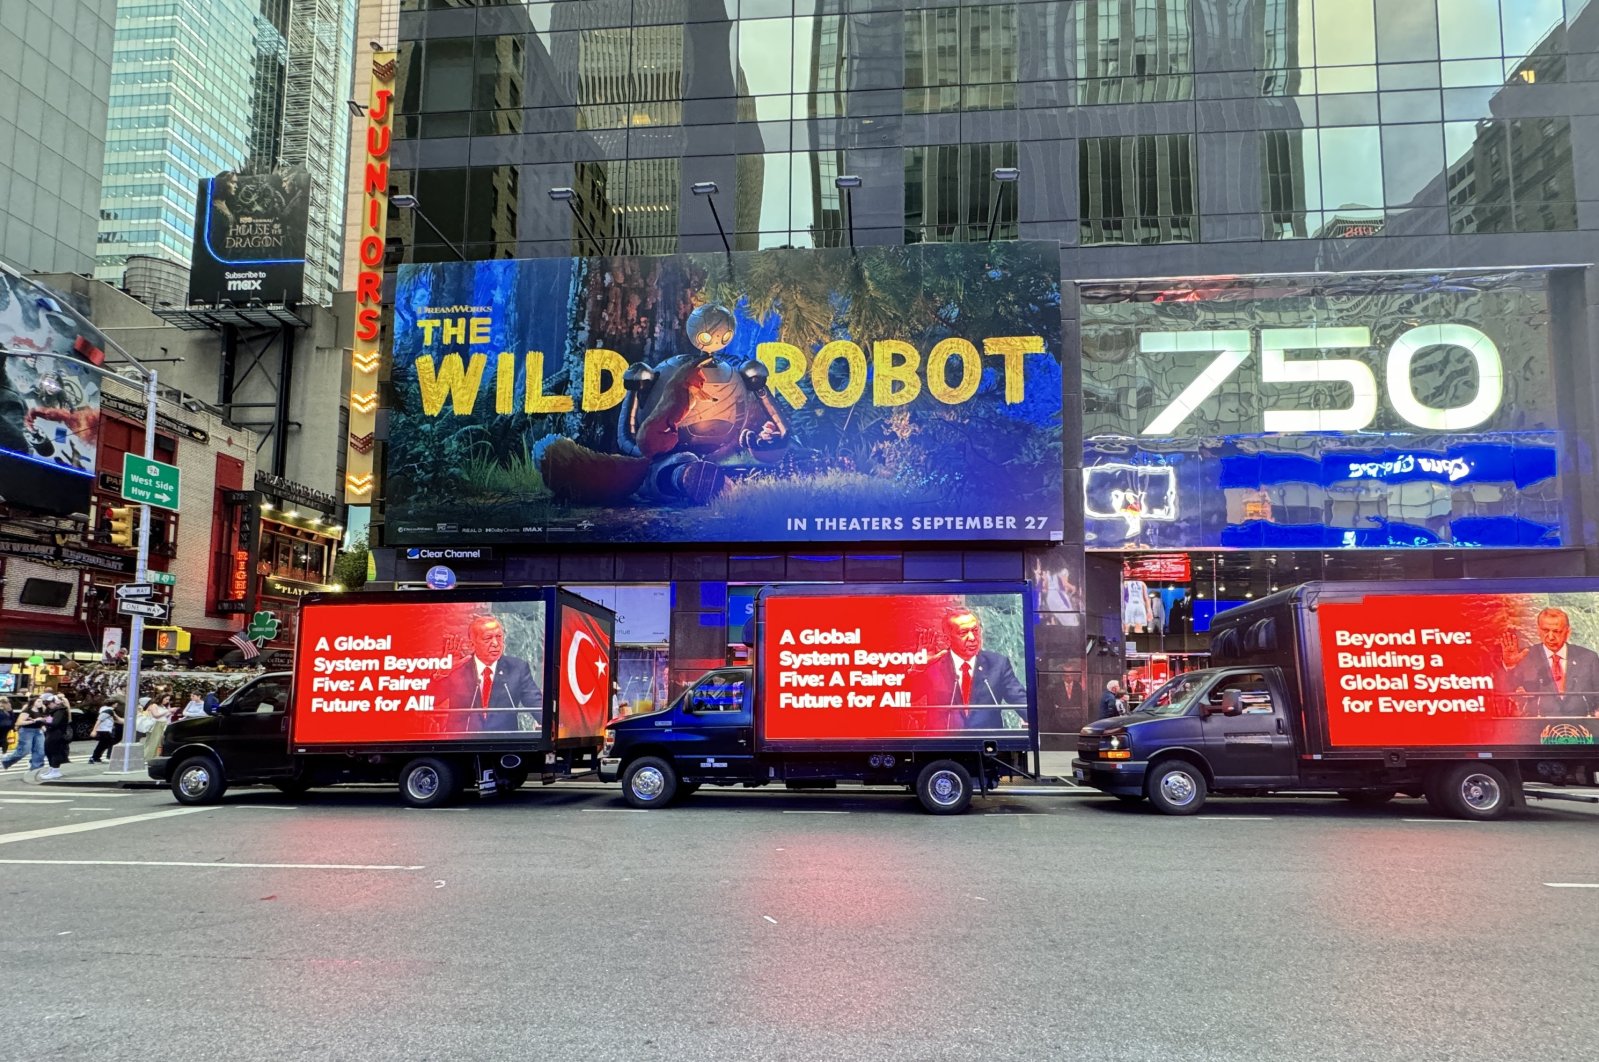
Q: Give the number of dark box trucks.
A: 3